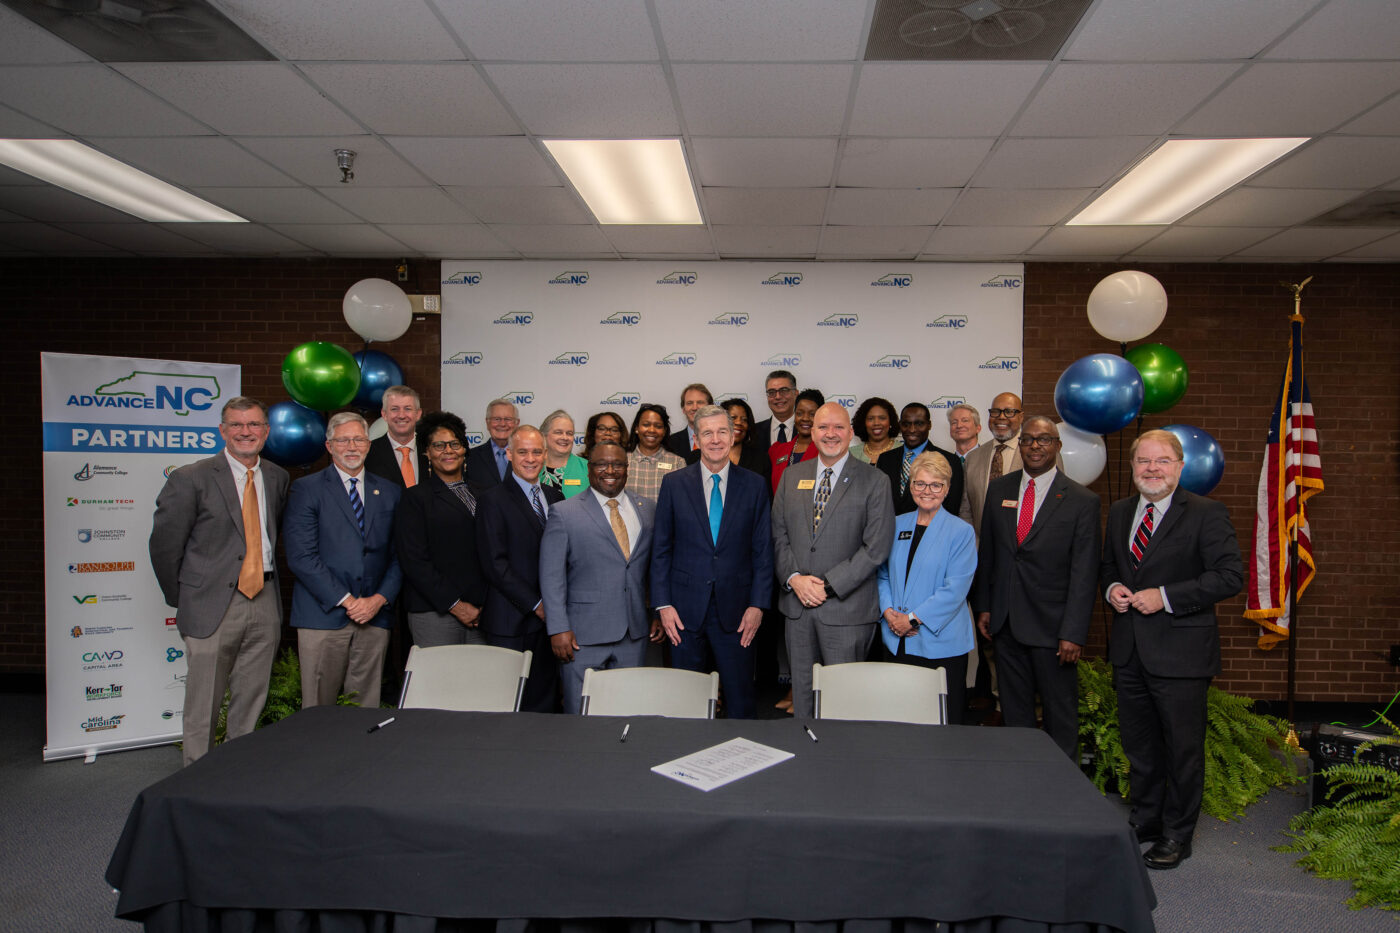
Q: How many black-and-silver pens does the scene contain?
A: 3